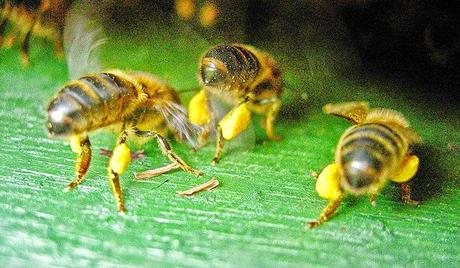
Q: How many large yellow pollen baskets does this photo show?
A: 6